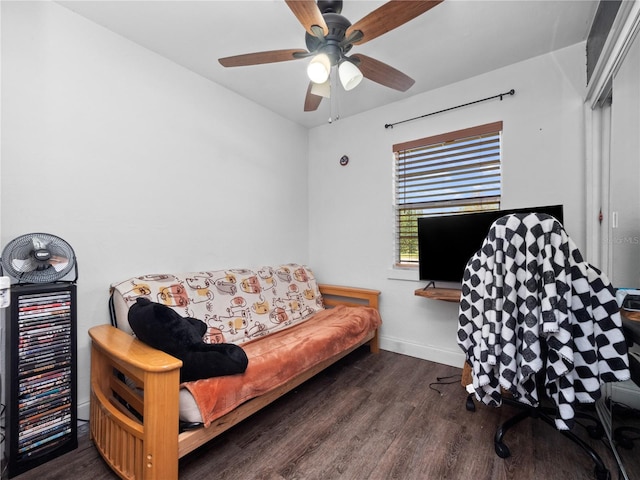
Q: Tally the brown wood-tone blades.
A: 5